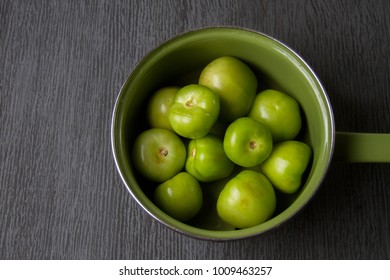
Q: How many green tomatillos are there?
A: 10